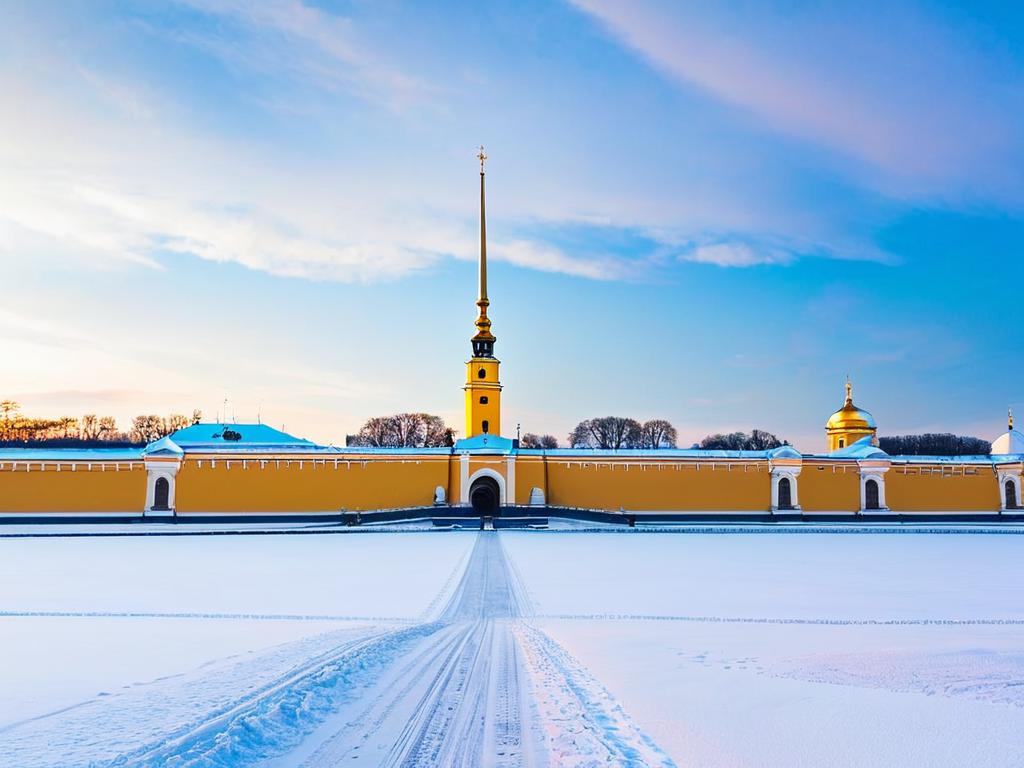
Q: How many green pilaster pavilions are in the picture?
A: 0